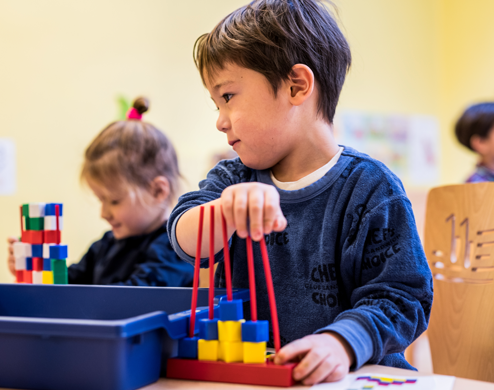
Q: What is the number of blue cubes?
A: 9